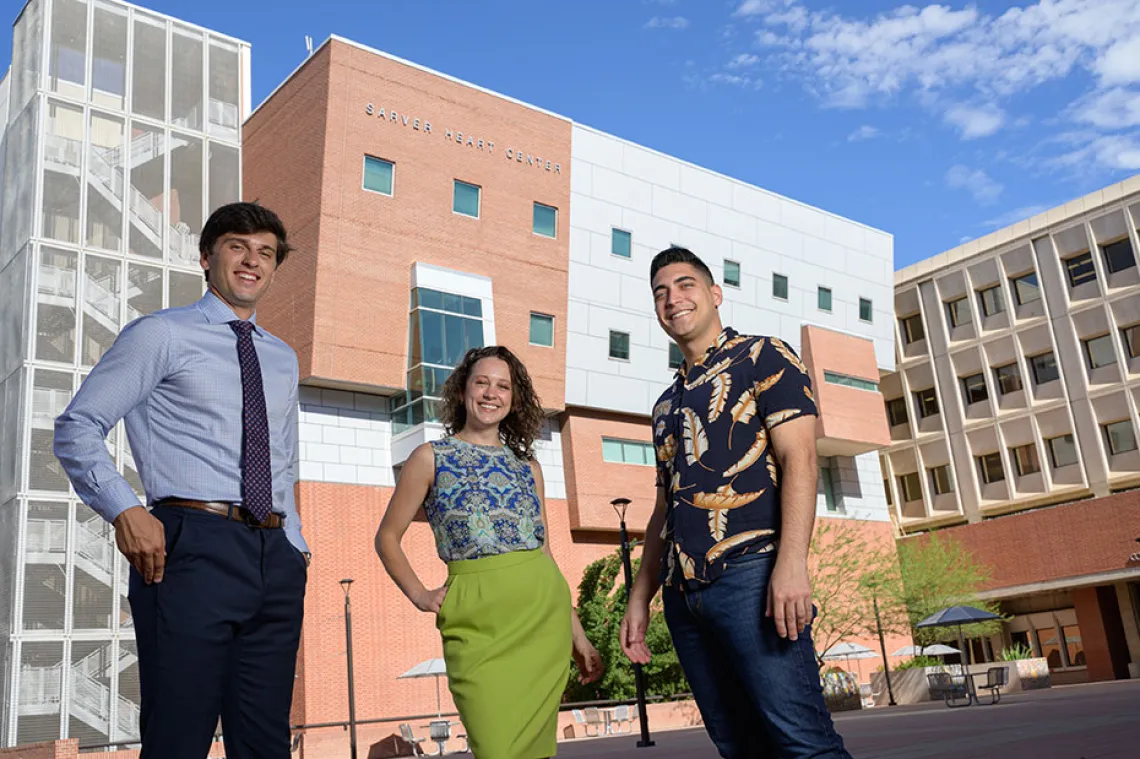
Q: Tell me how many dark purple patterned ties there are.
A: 1